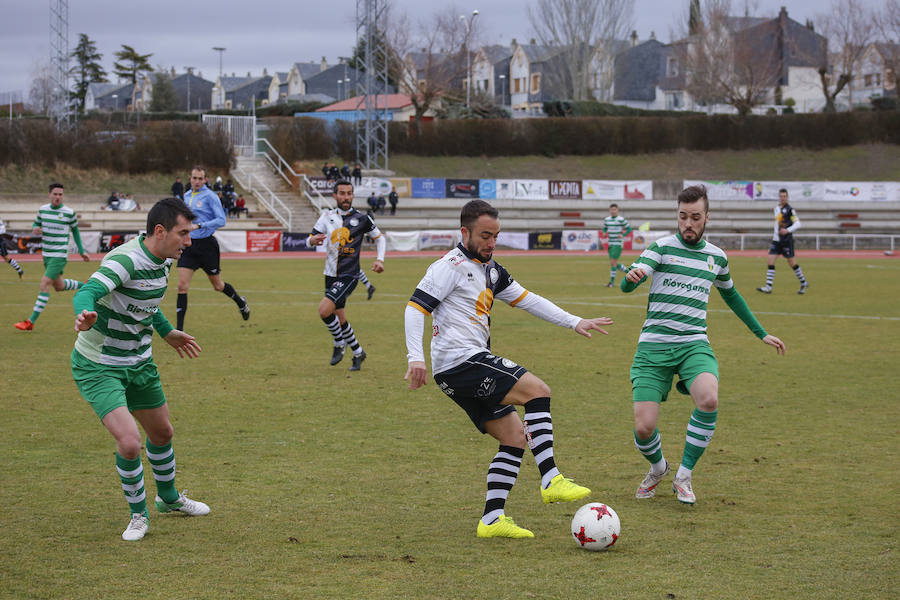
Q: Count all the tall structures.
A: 2